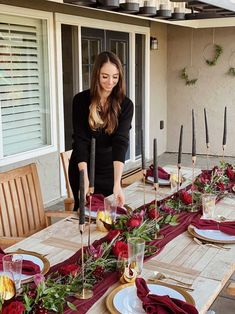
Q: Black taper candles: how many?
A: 8